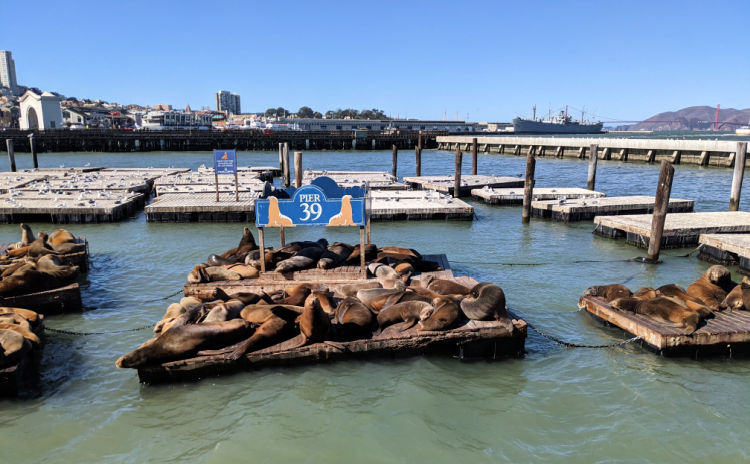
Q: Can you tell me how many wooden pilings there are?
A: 13